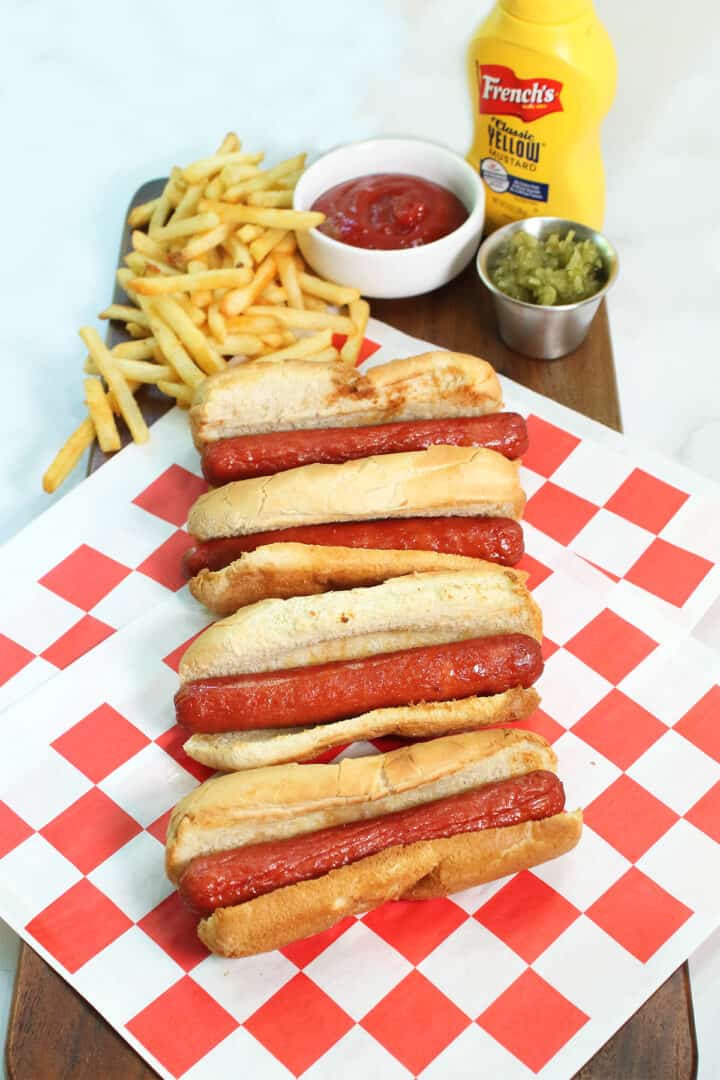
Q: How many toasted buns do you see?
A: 4